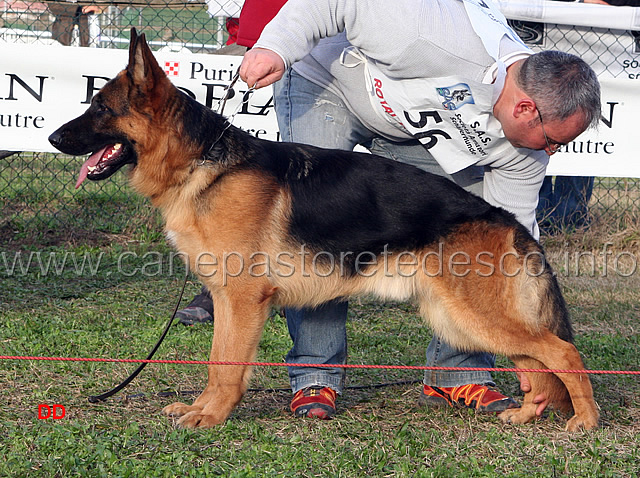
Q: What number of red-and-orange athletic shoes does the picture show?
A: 2